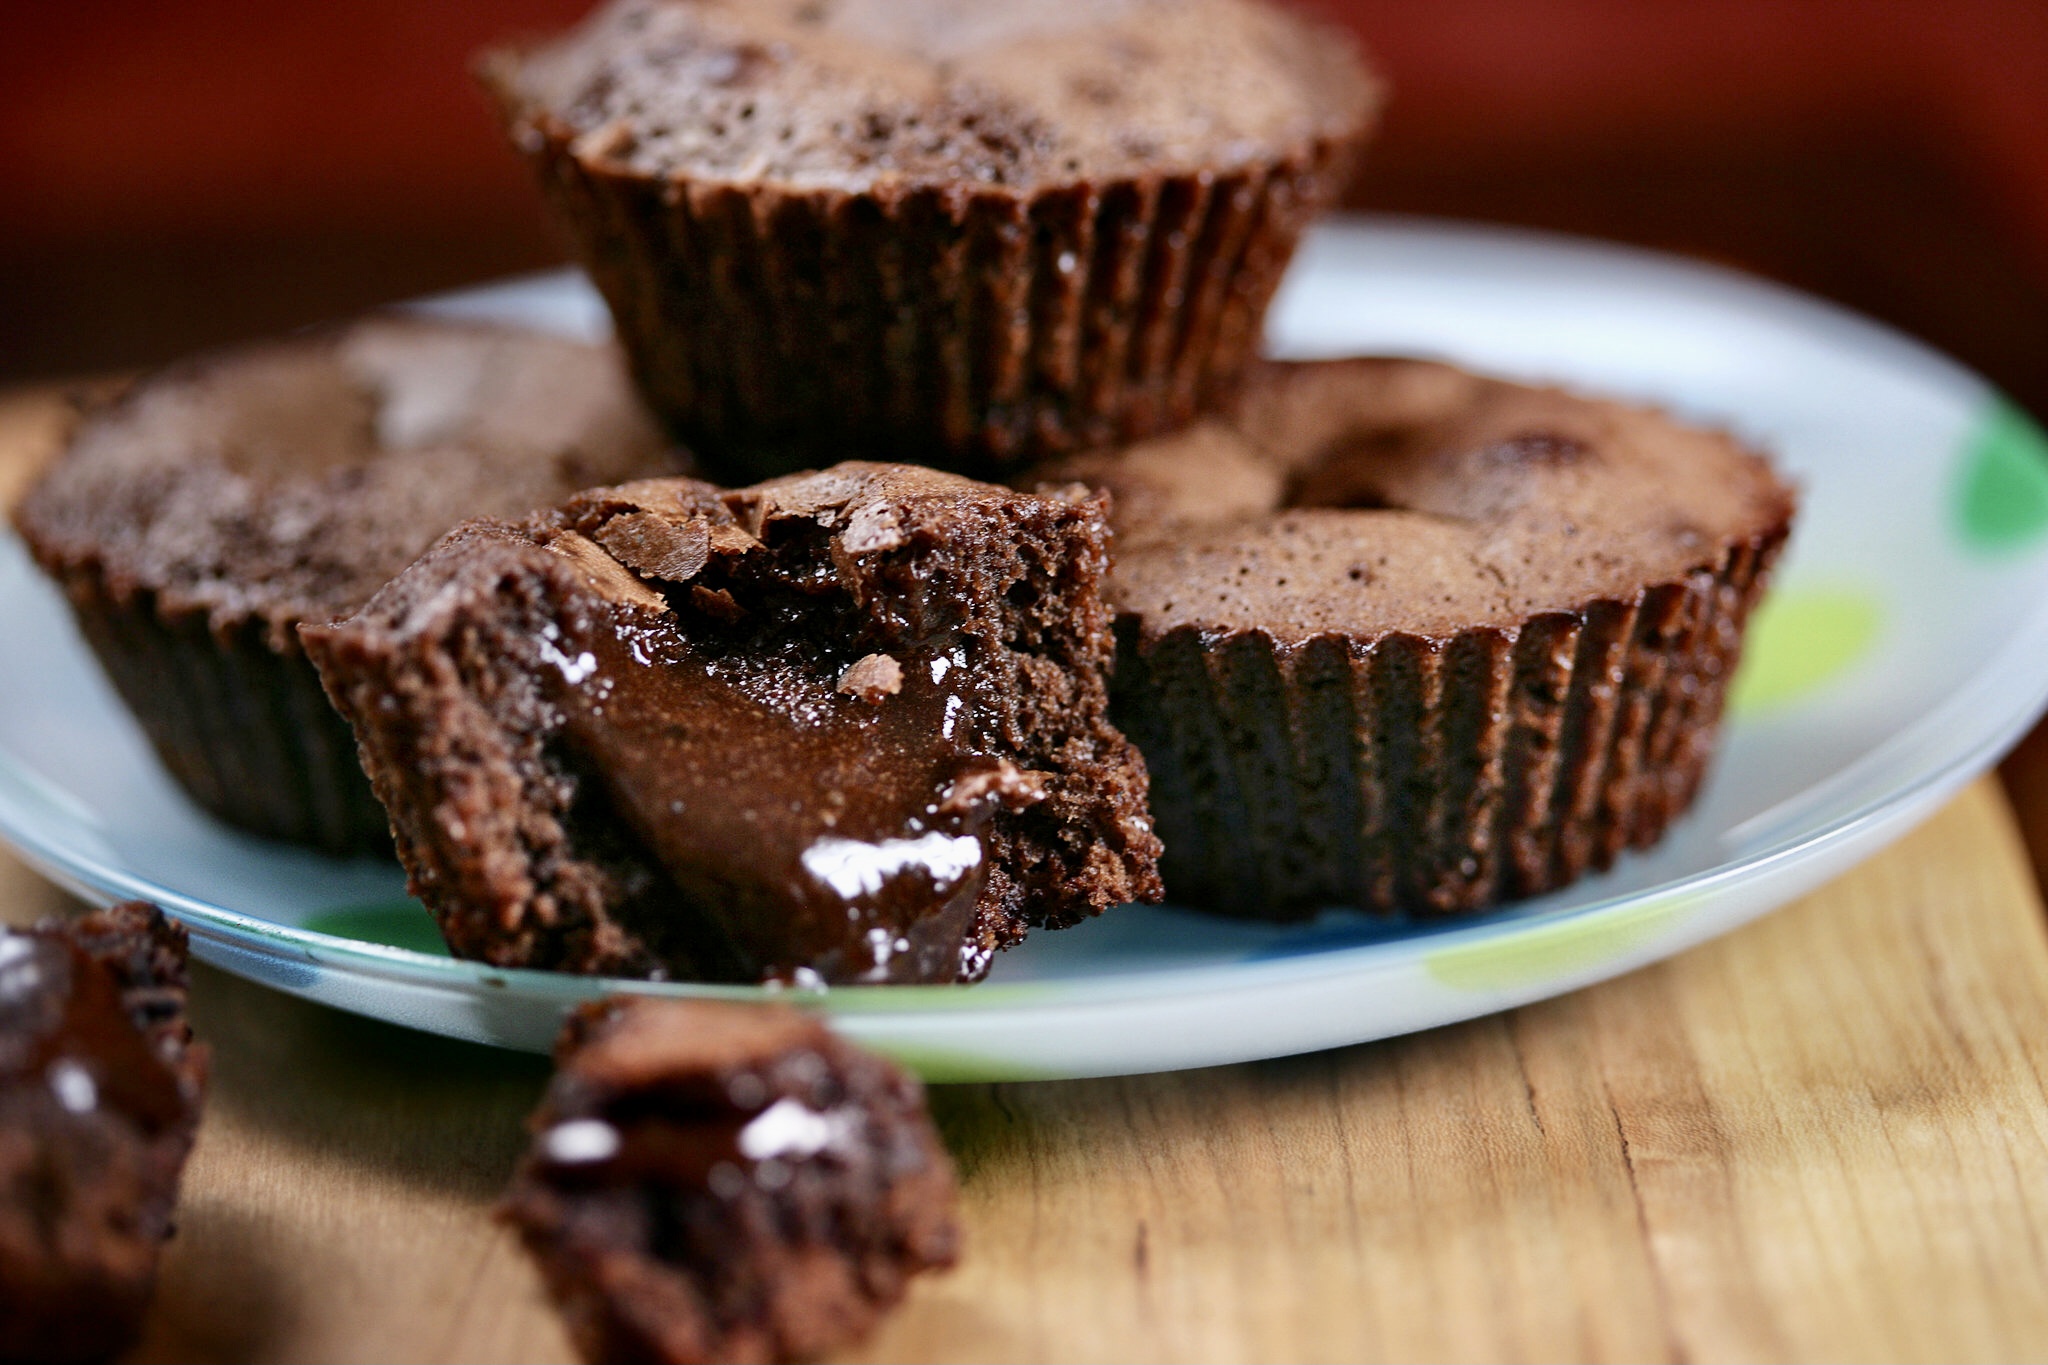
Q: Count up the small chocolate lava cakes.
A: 4